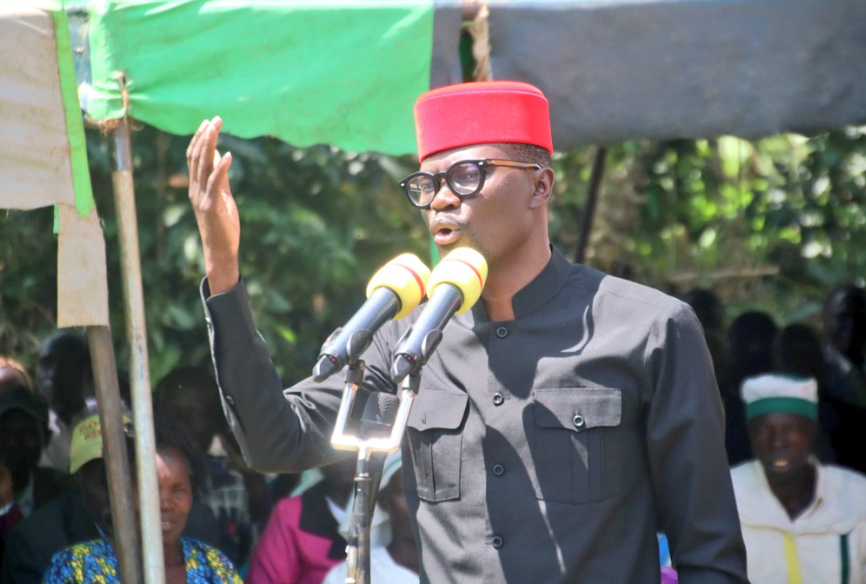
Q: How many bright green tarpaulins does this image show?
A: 1